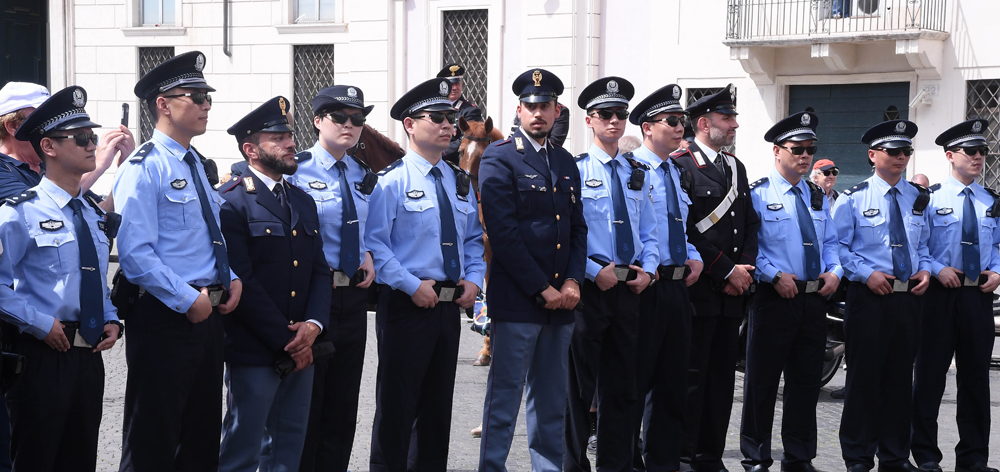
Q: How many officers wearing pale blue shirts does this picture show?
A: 9